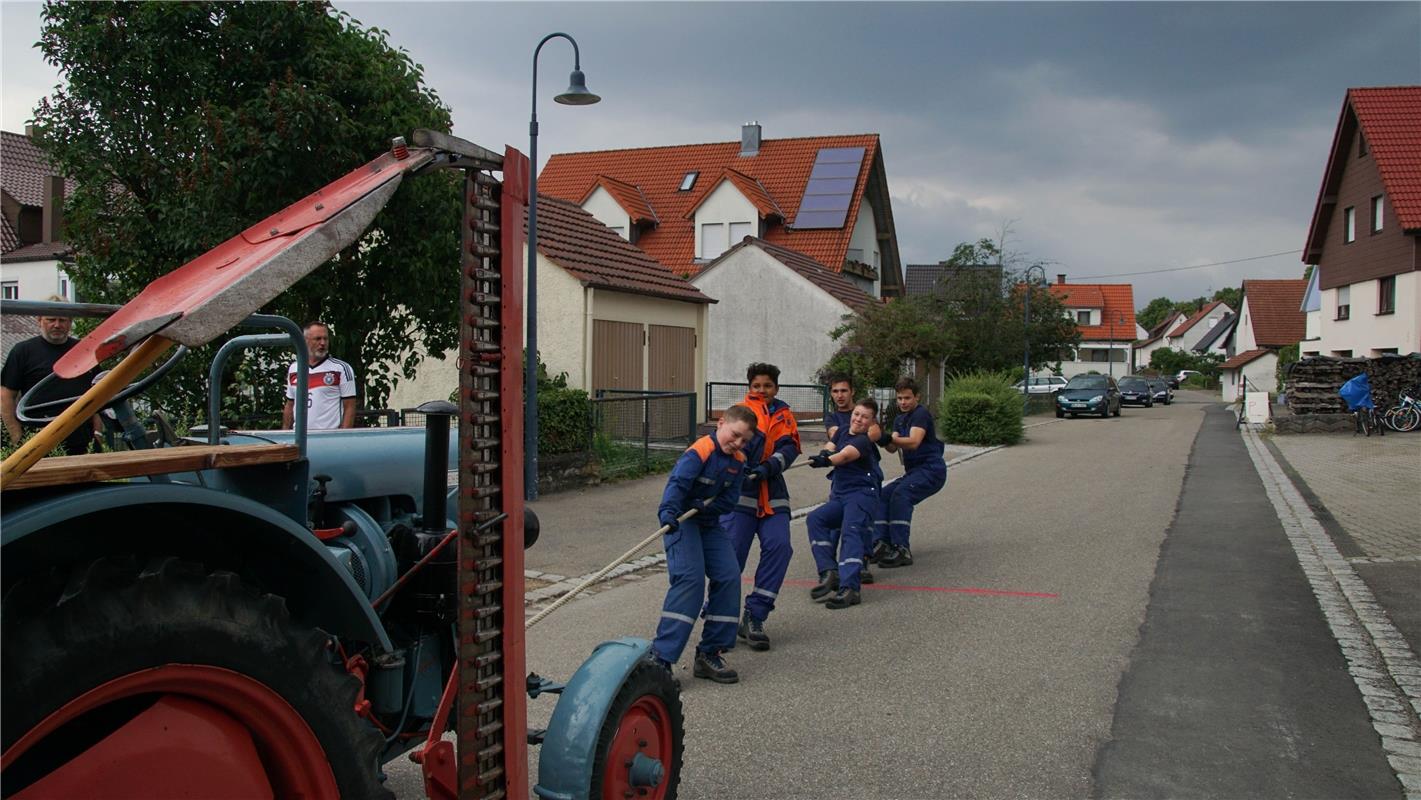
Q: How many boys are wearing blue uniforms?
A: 5